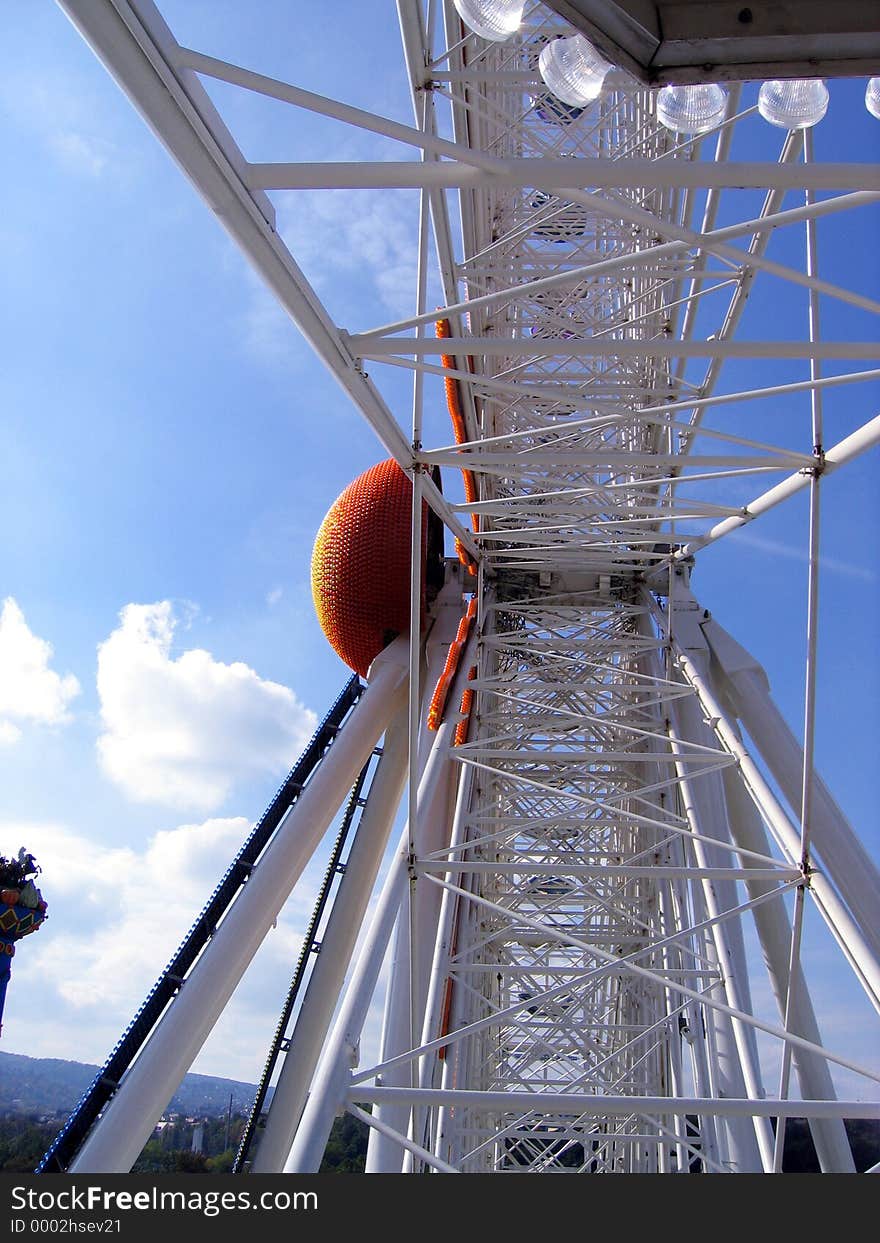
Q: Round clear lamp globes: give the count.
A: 5